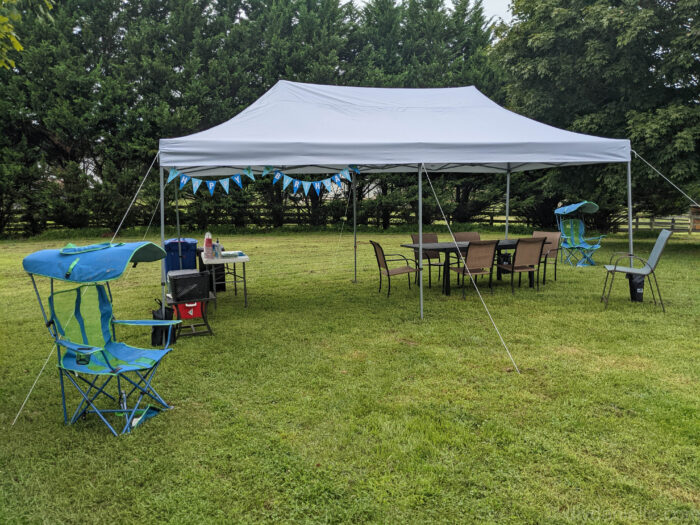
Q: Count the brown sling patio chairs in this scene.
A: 6